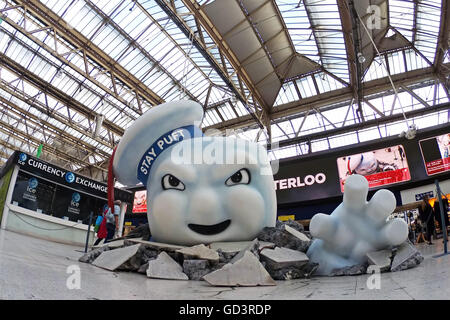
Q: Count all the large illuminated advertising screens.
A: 3